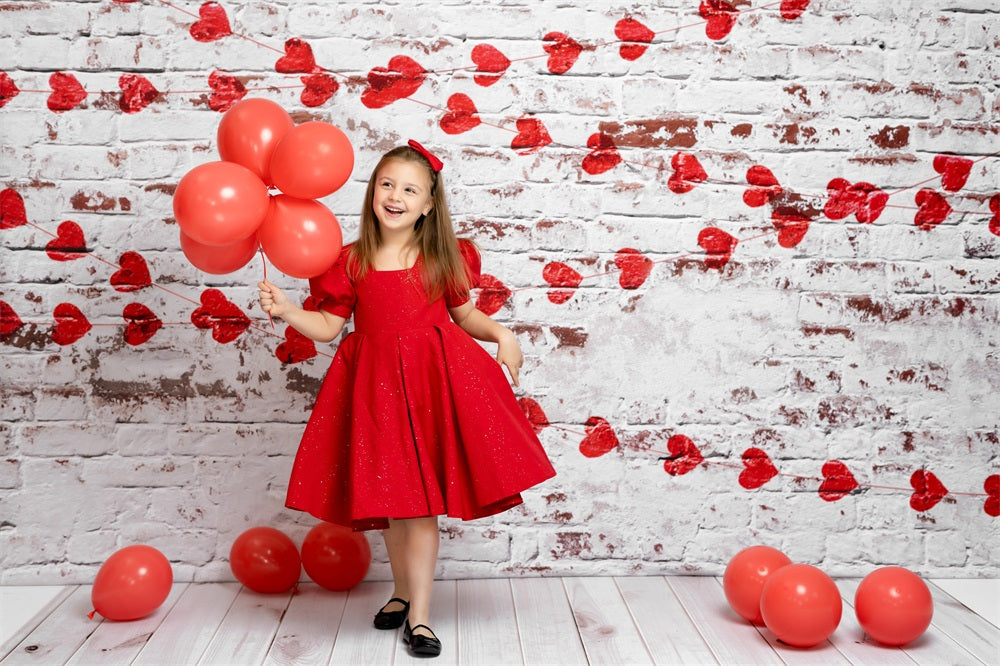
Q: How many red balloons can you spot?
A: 11